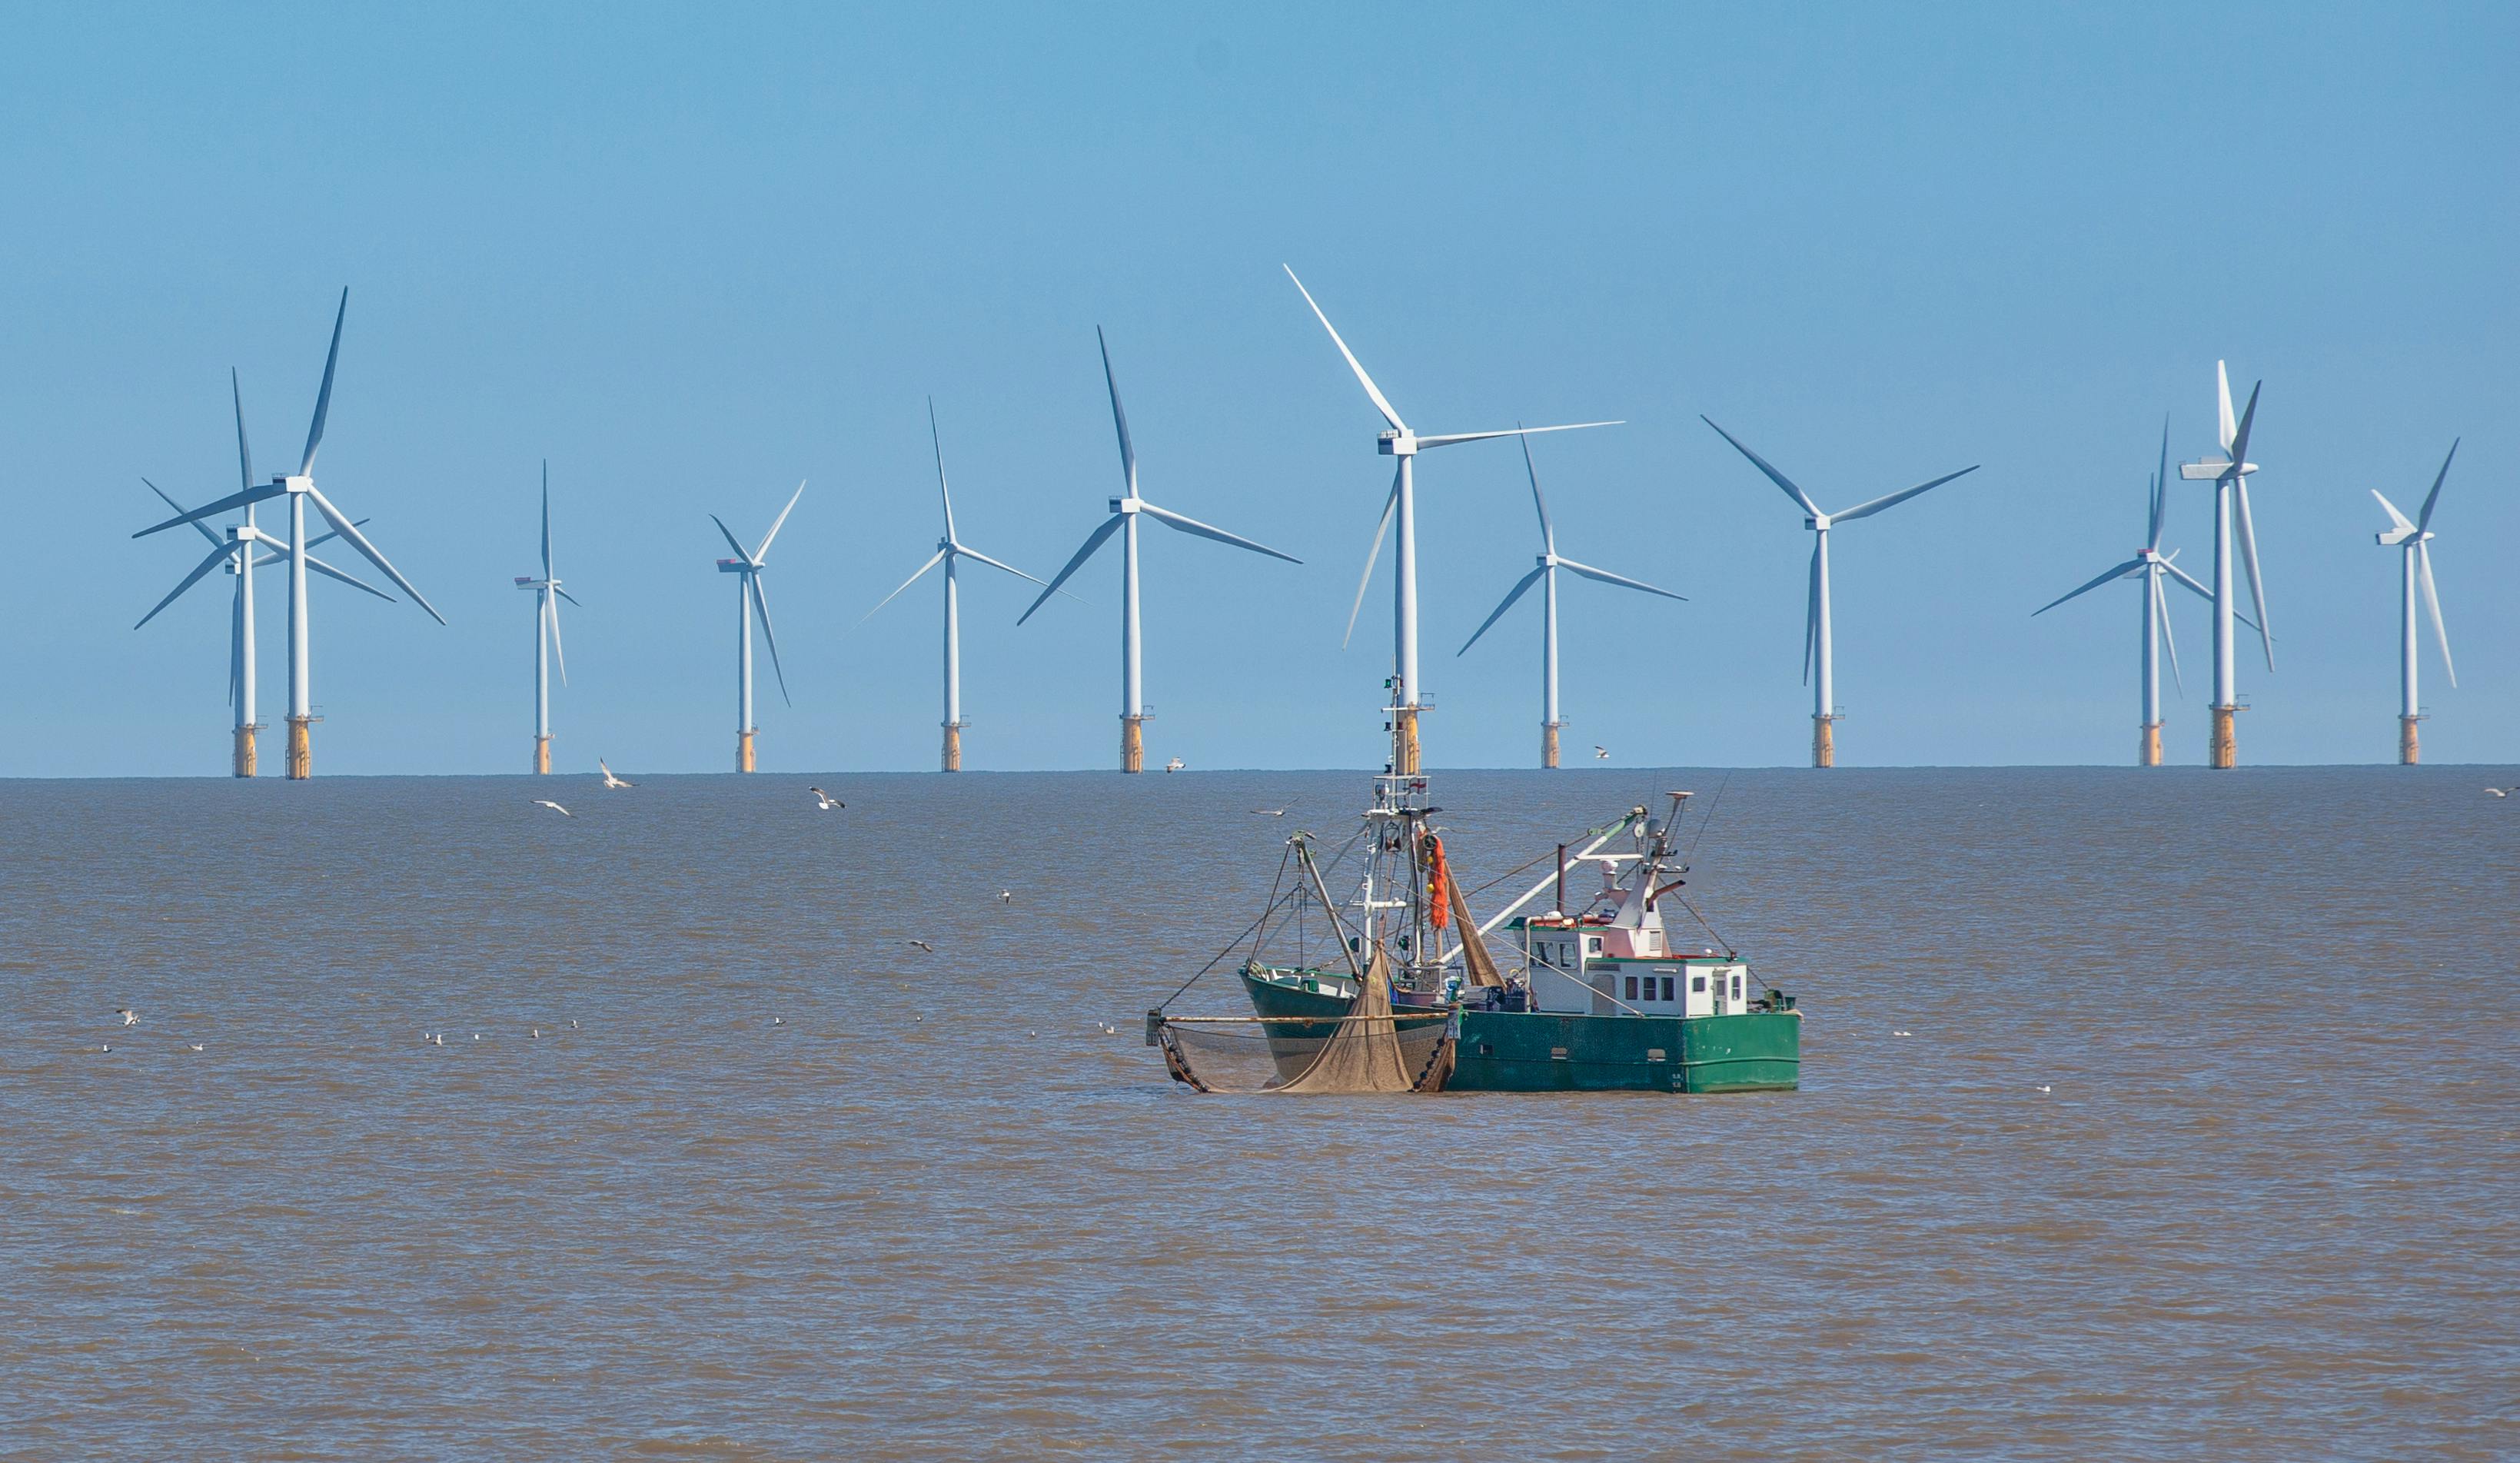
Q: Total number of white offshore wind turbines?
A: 14